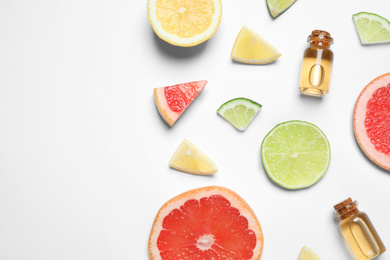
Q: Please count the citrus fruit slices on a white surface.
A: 11